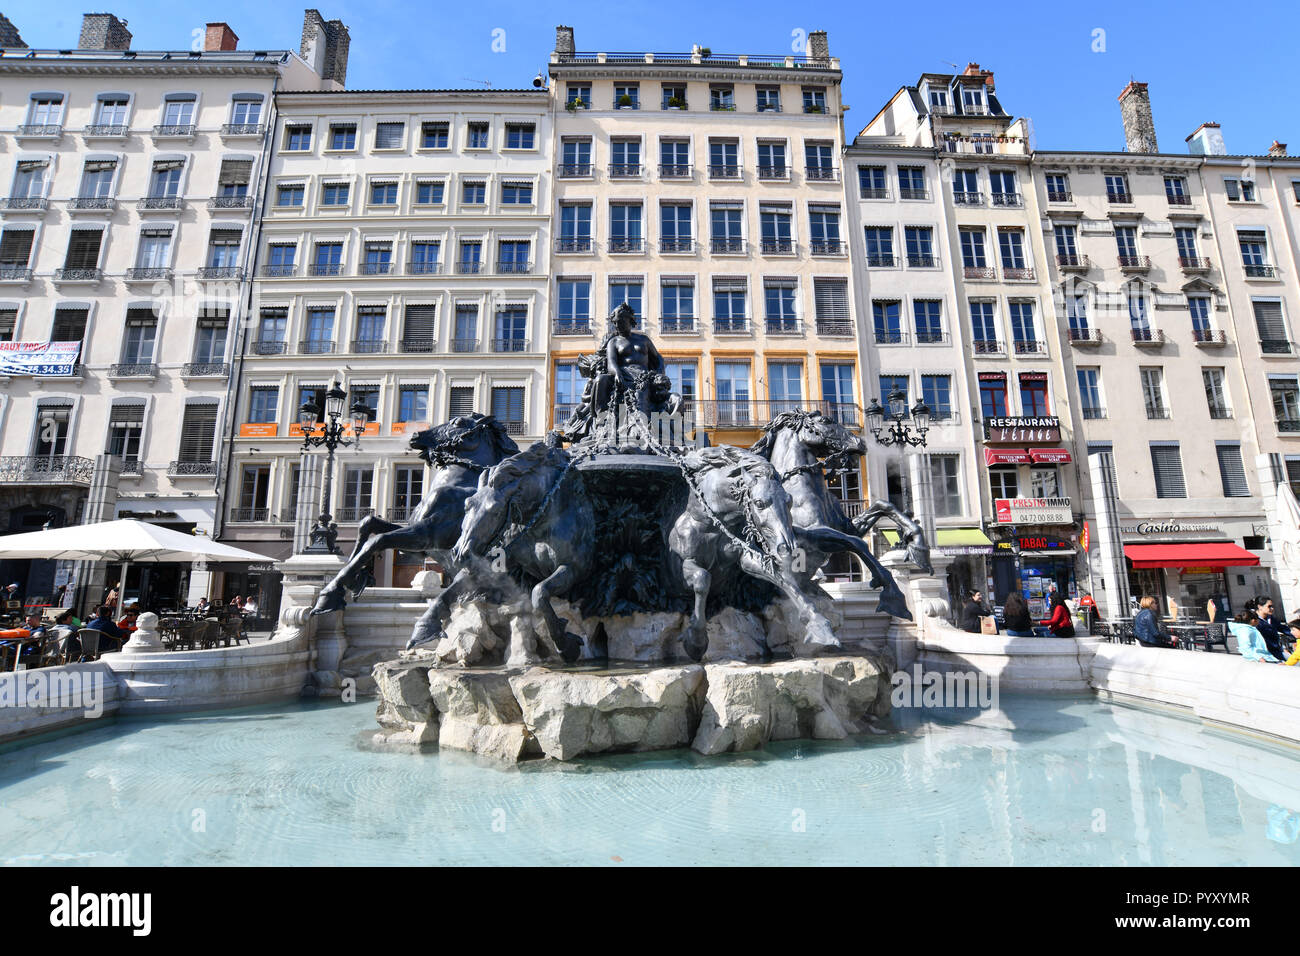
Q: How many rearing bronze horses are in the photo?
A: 4